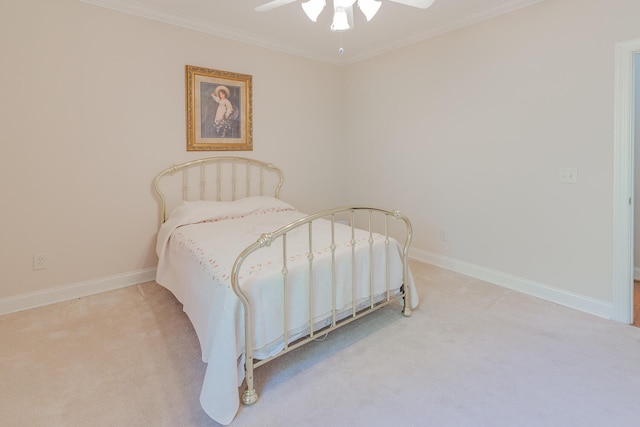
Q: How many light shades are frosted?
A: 3